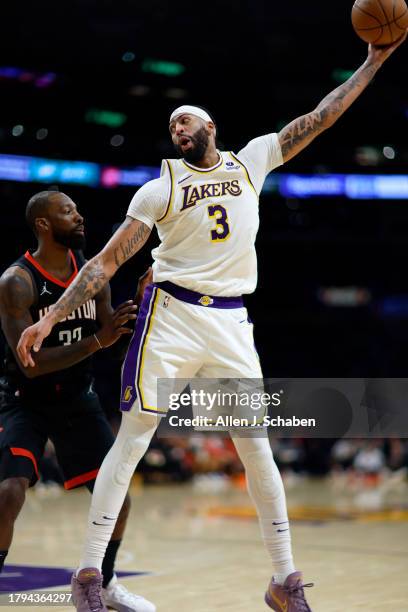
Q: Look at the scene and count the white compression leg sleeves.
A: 2